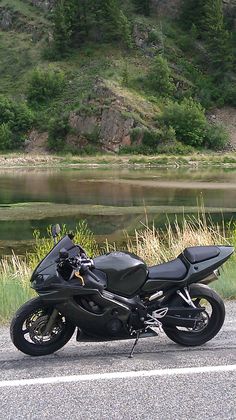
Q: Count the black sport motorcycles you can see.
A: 1